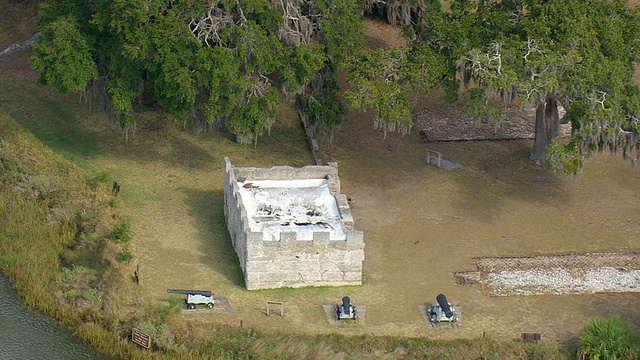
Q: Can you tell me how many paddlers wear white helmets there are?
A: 0